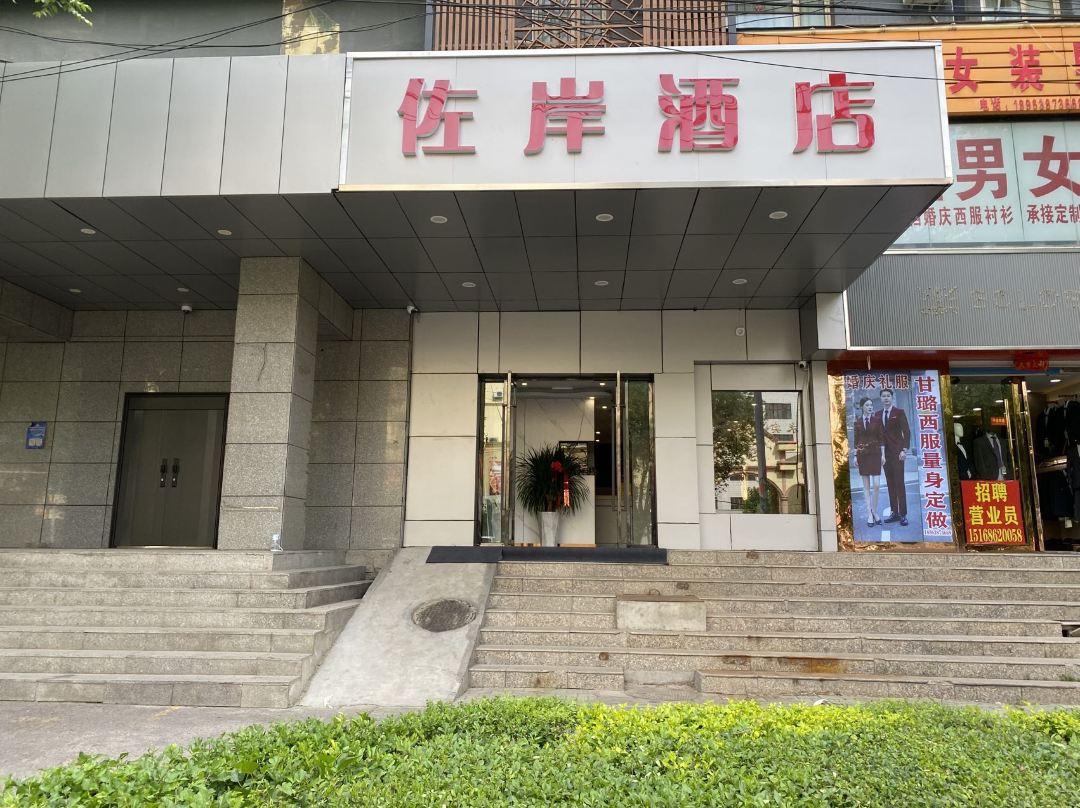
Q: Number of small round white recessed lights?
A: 10